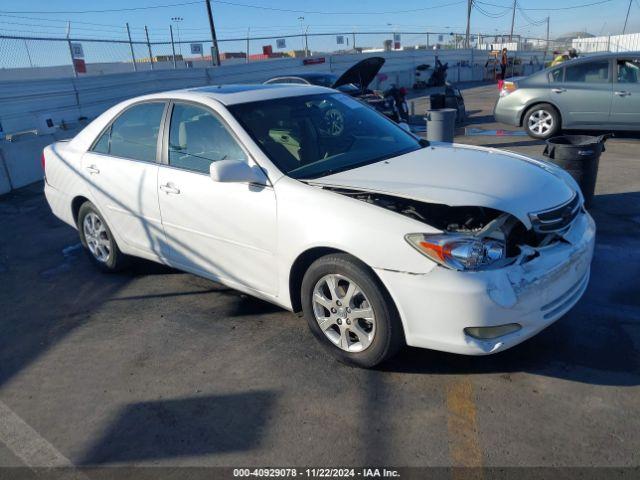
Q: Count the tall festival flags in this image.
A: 0